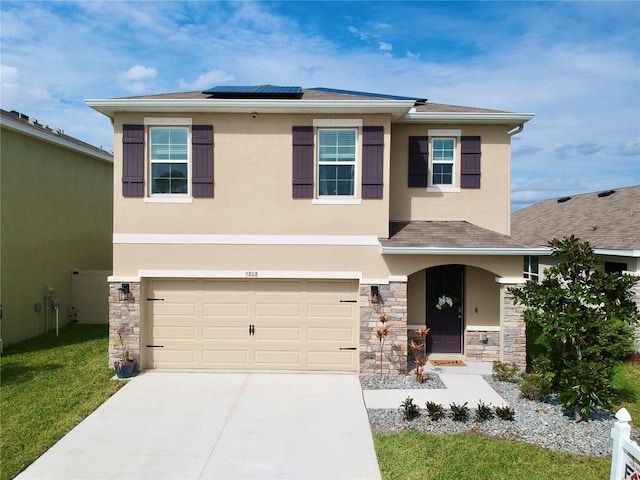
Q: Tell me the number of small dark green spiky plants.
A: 5